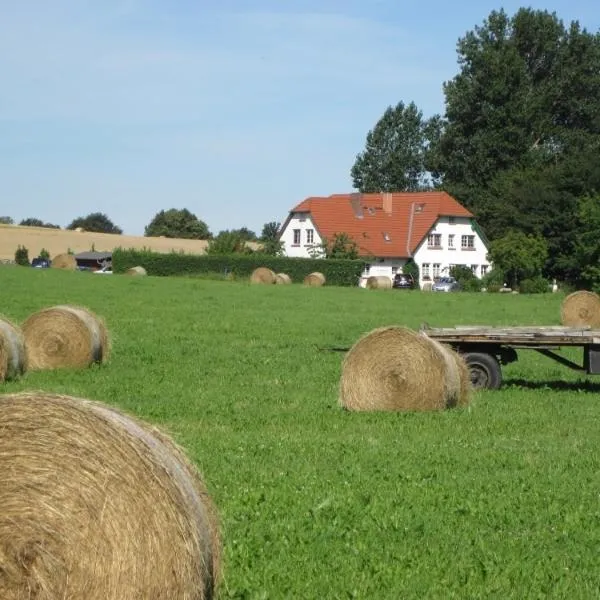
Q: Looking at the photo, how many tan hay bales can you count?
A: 11